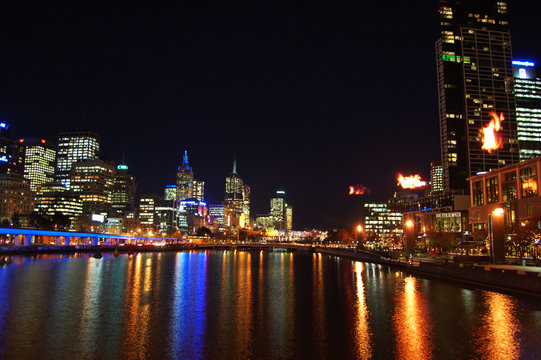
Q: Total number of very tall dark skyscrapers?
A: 1